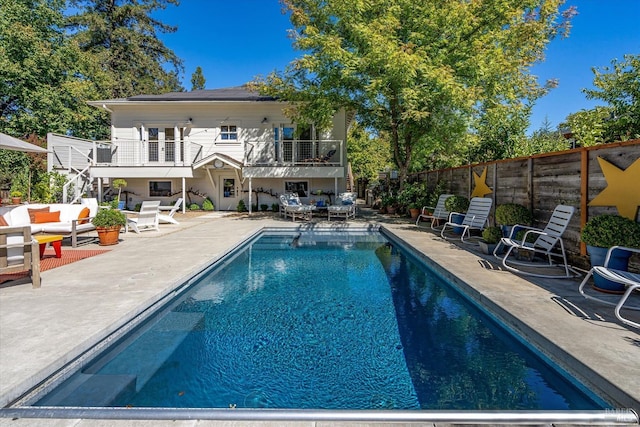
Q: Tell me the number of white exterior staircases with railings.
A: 1